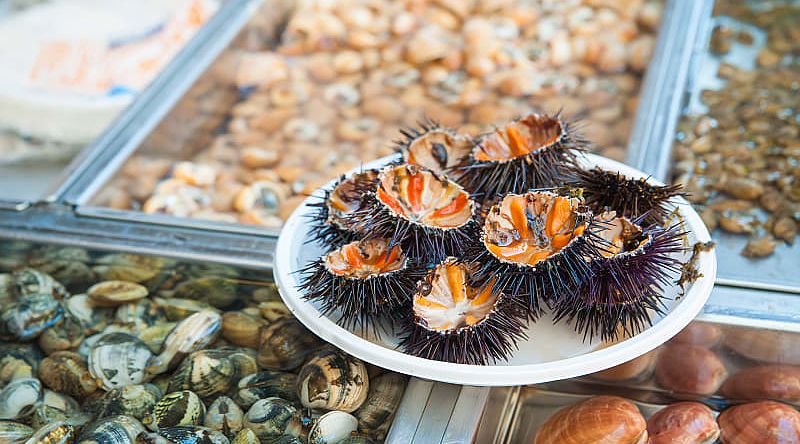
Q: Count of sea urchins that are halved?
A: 8